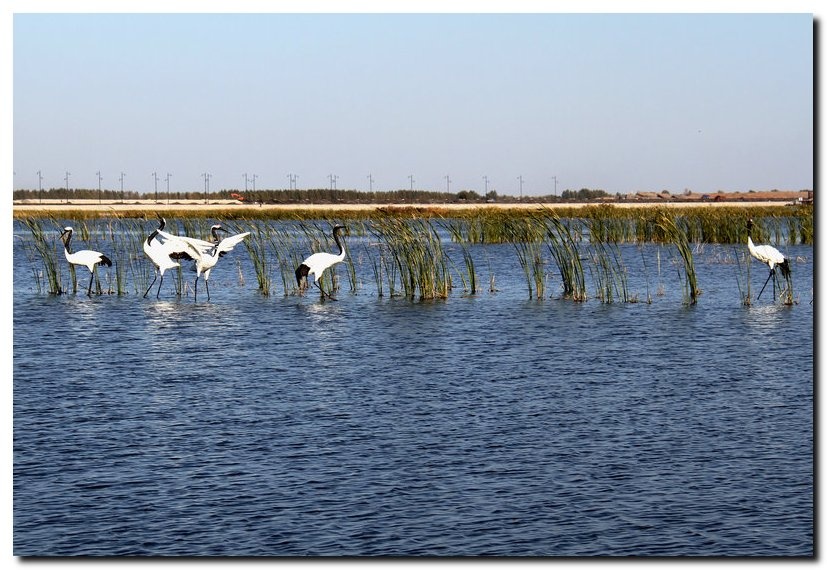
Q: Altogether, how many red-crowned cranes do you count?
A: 5